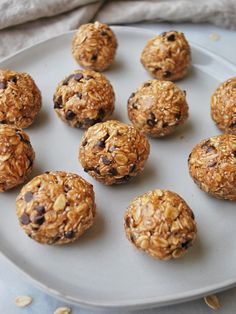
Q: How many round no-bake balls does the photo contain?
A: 11